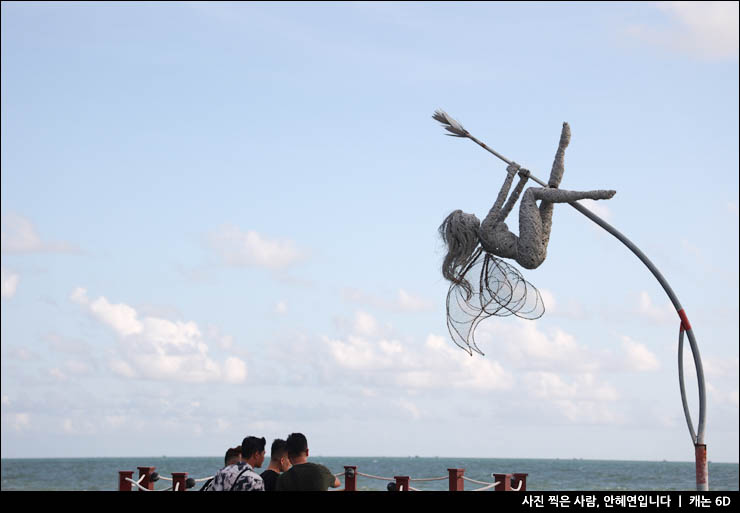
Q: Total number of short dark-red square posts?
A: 8